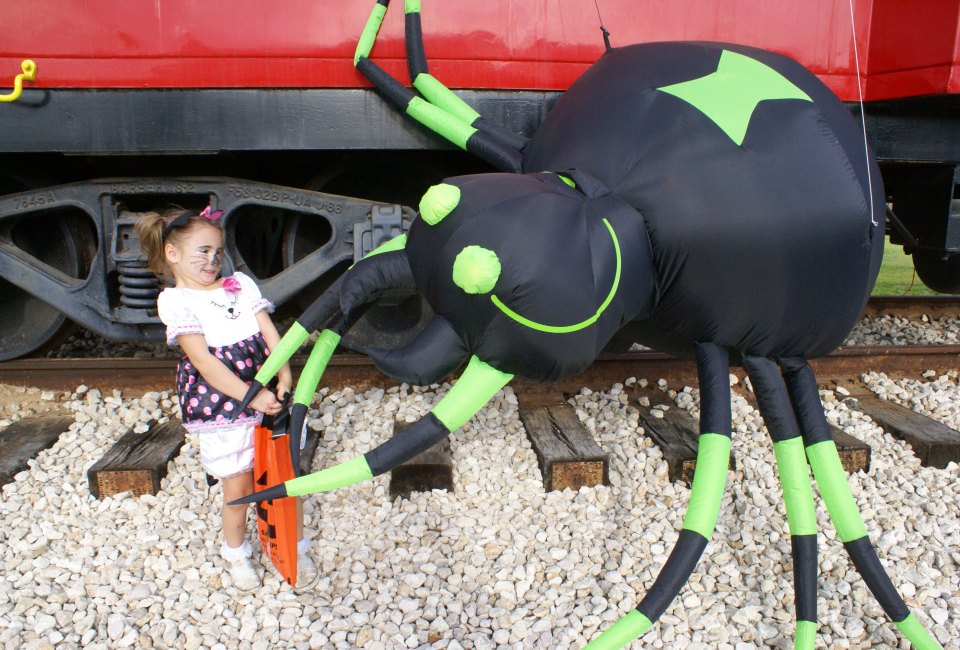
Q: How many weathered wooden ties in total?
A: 8